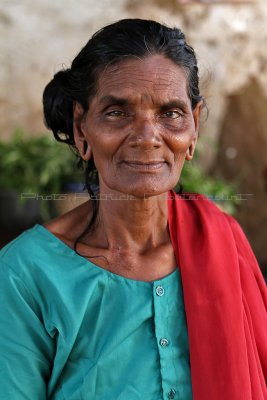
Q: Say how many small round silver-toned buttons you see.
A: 3